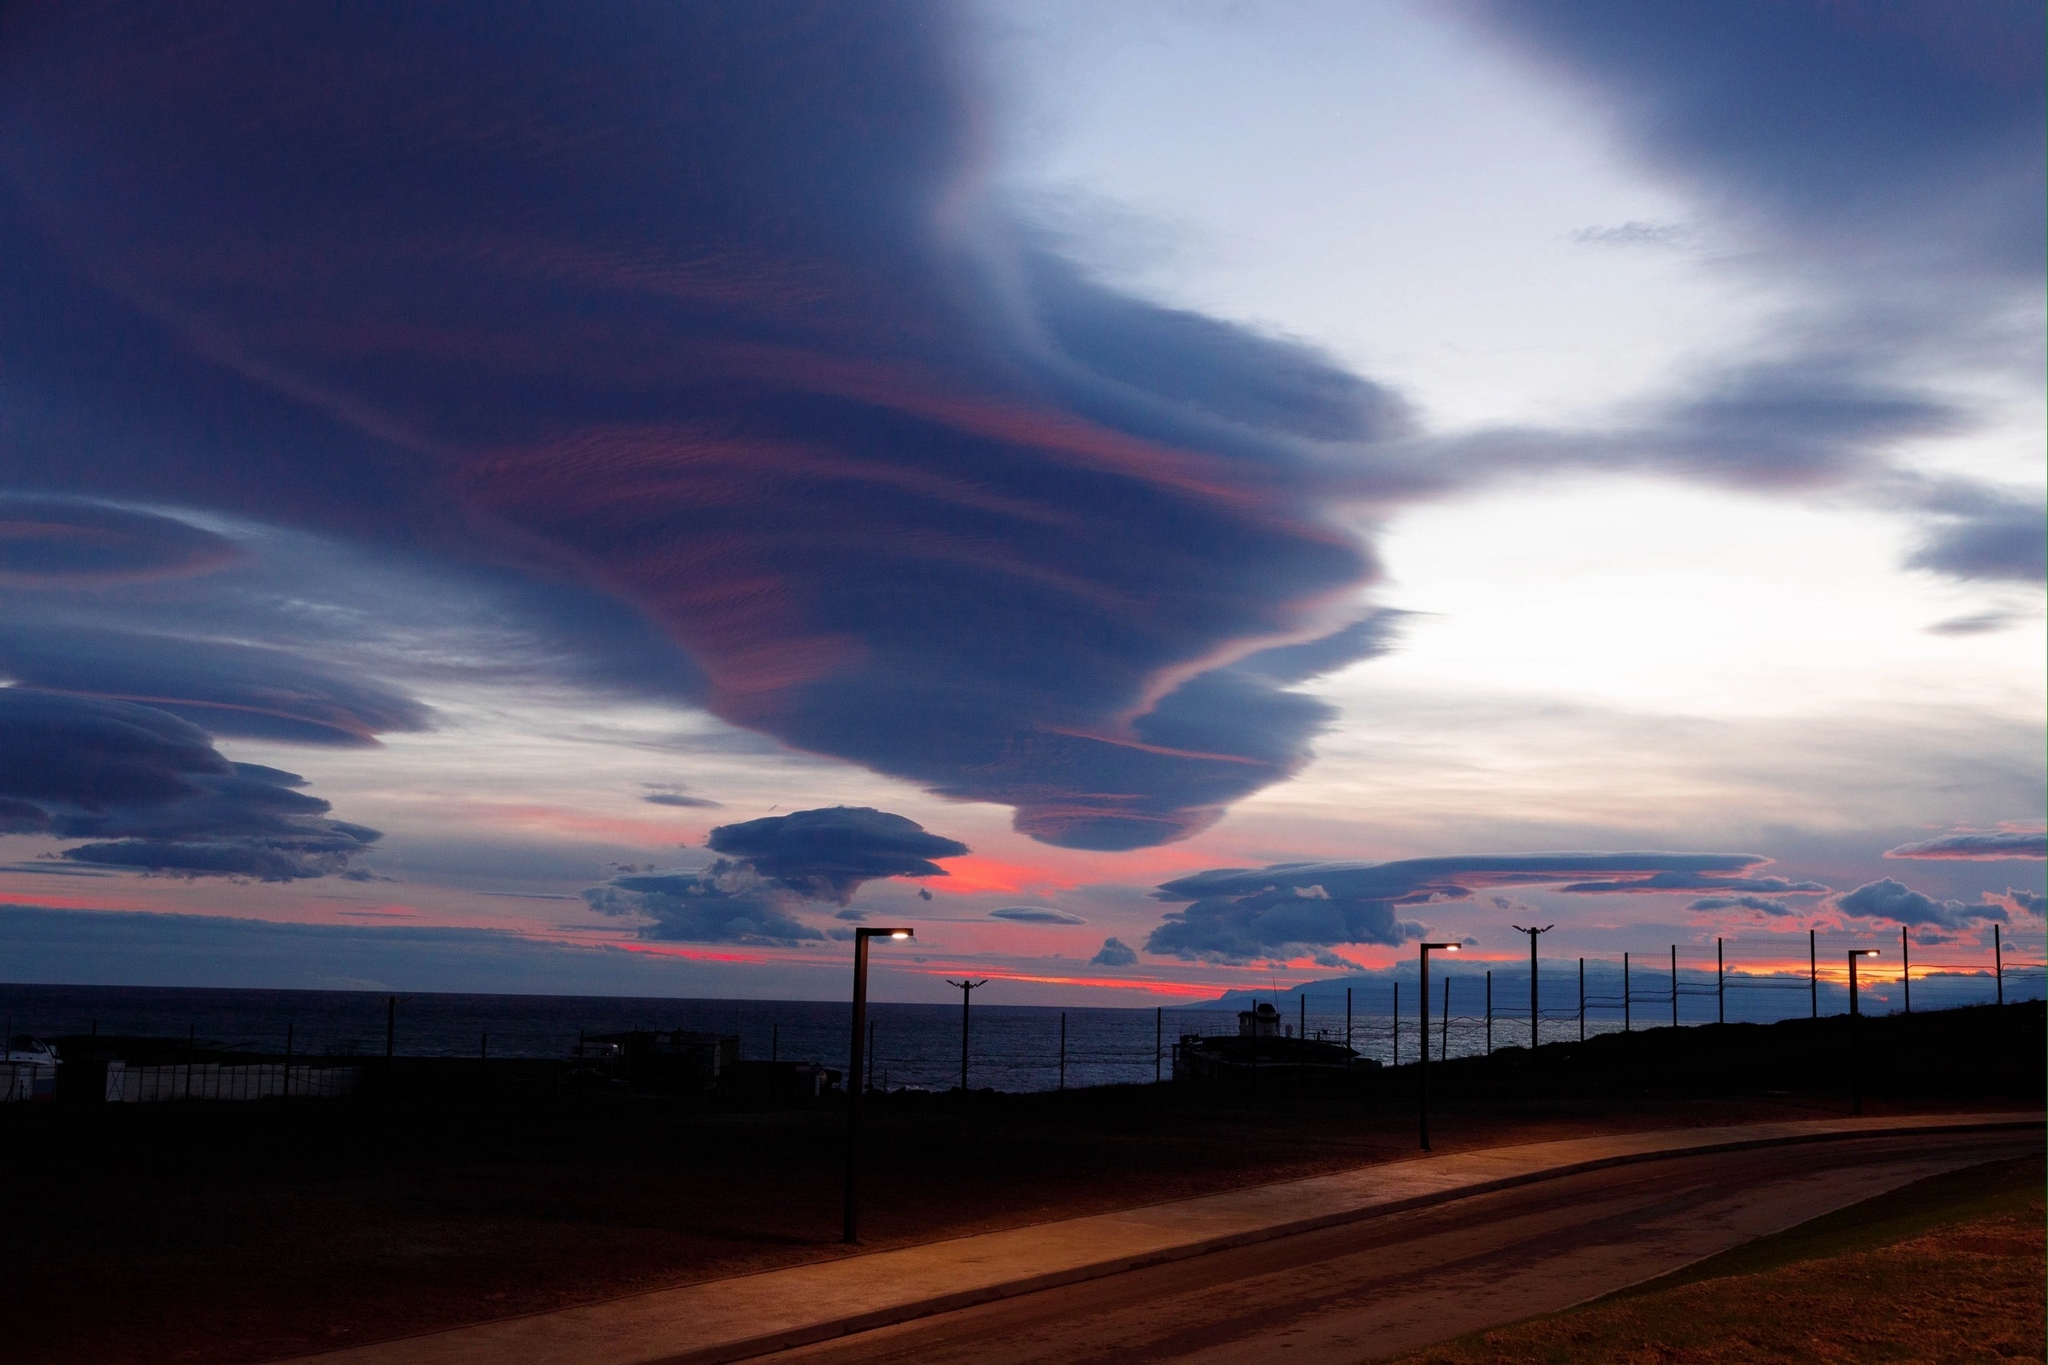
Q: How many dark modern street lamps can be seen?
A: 3